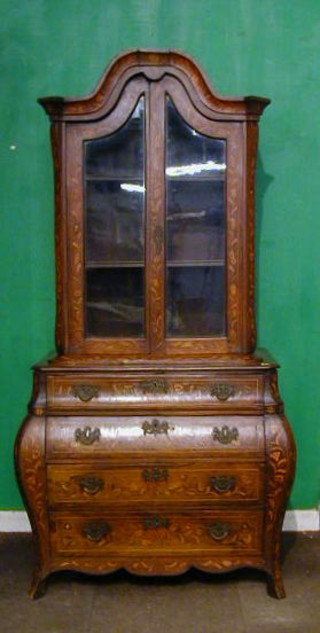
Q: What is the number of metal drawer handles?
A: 8